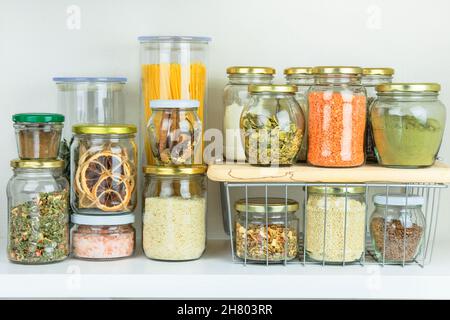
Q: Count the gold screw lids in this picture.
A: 11